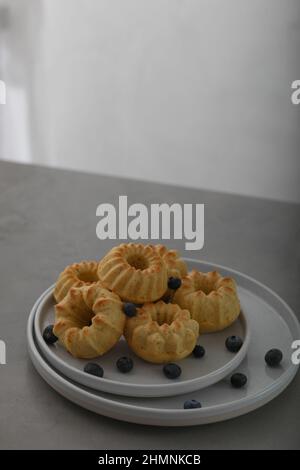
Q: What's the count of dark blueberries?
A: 11